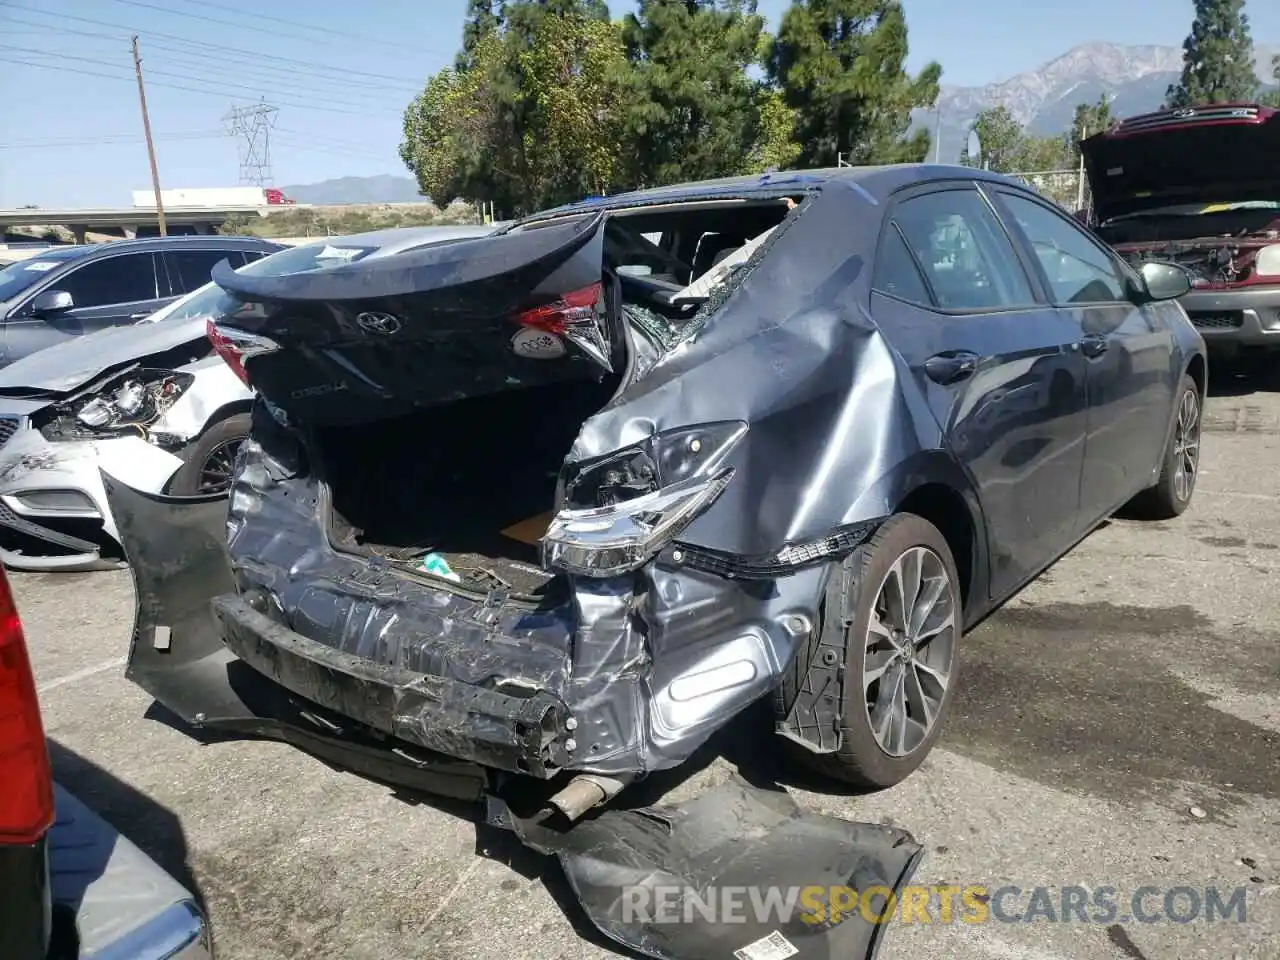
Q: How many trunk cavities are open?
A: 1